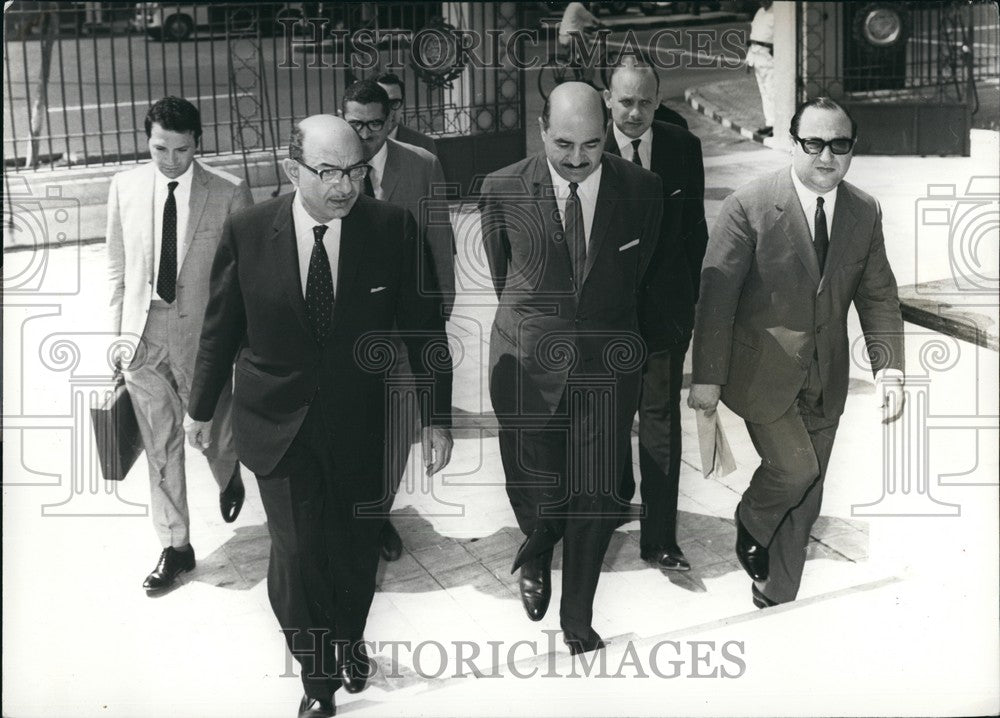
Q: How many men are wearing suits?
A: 7